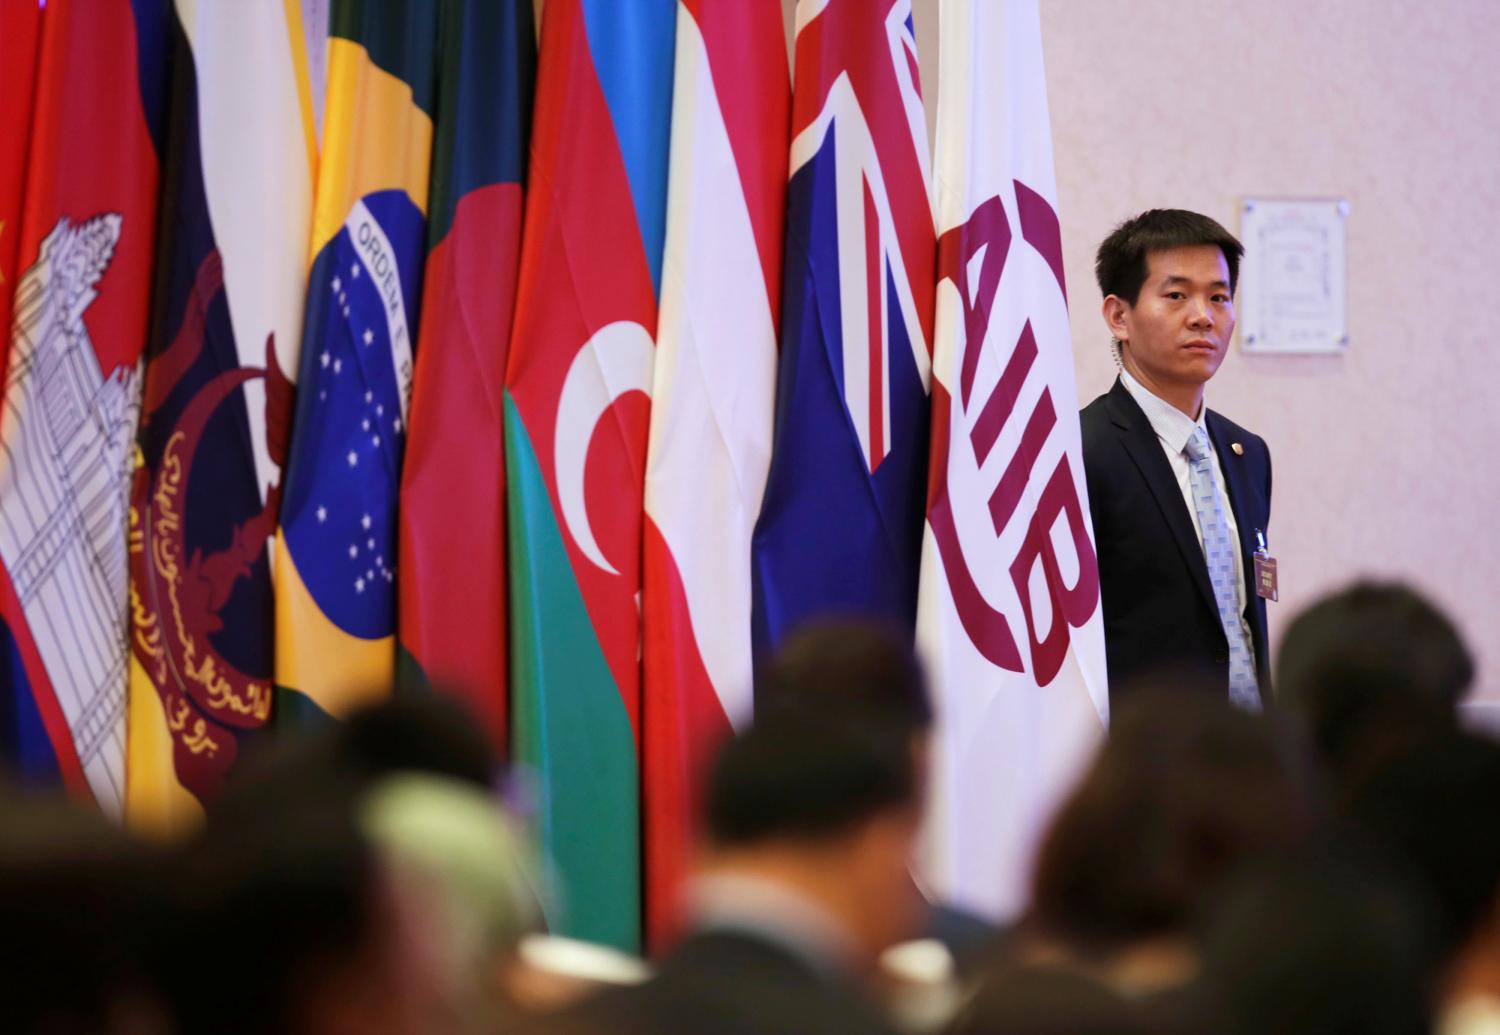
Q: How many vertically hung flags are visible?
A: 9